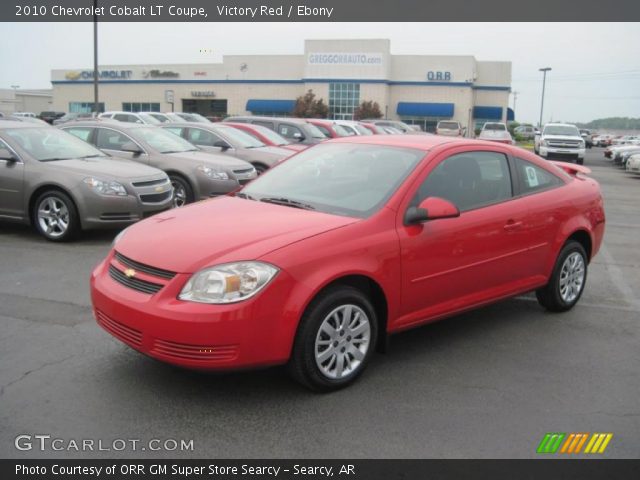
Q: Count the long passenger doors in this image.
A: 1